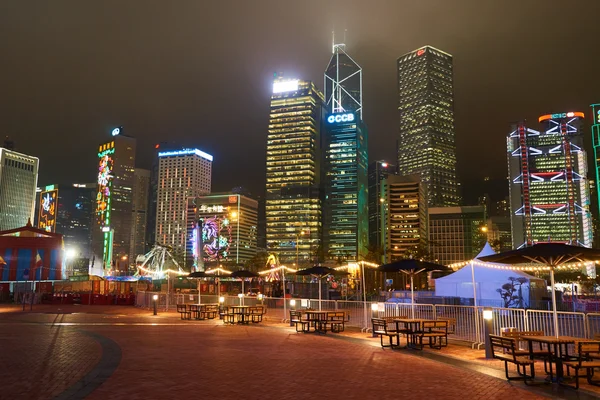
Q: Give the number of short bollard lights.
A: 5